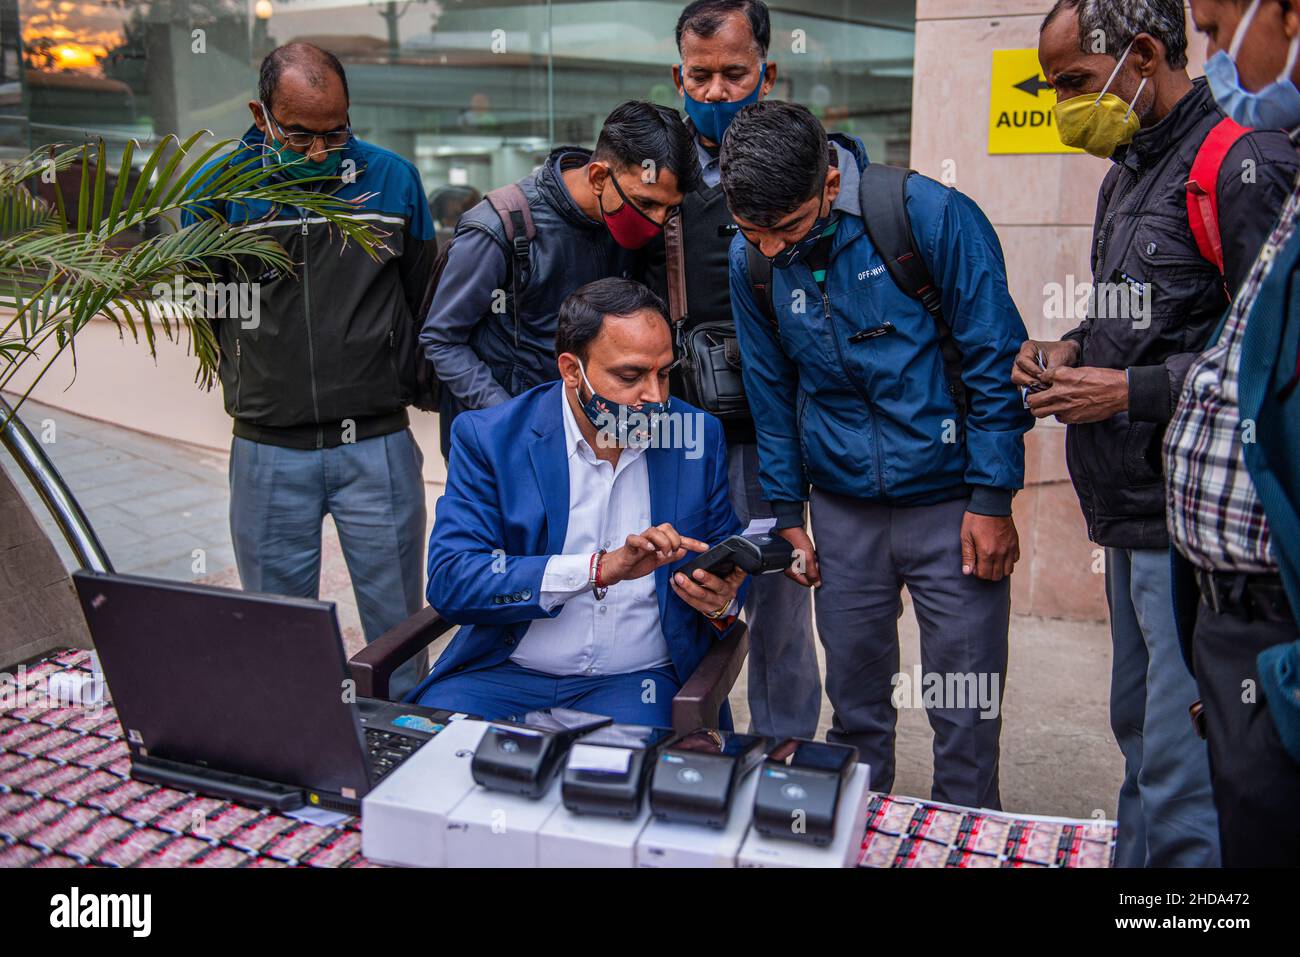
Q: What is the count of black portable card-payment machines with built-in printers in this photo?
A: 5